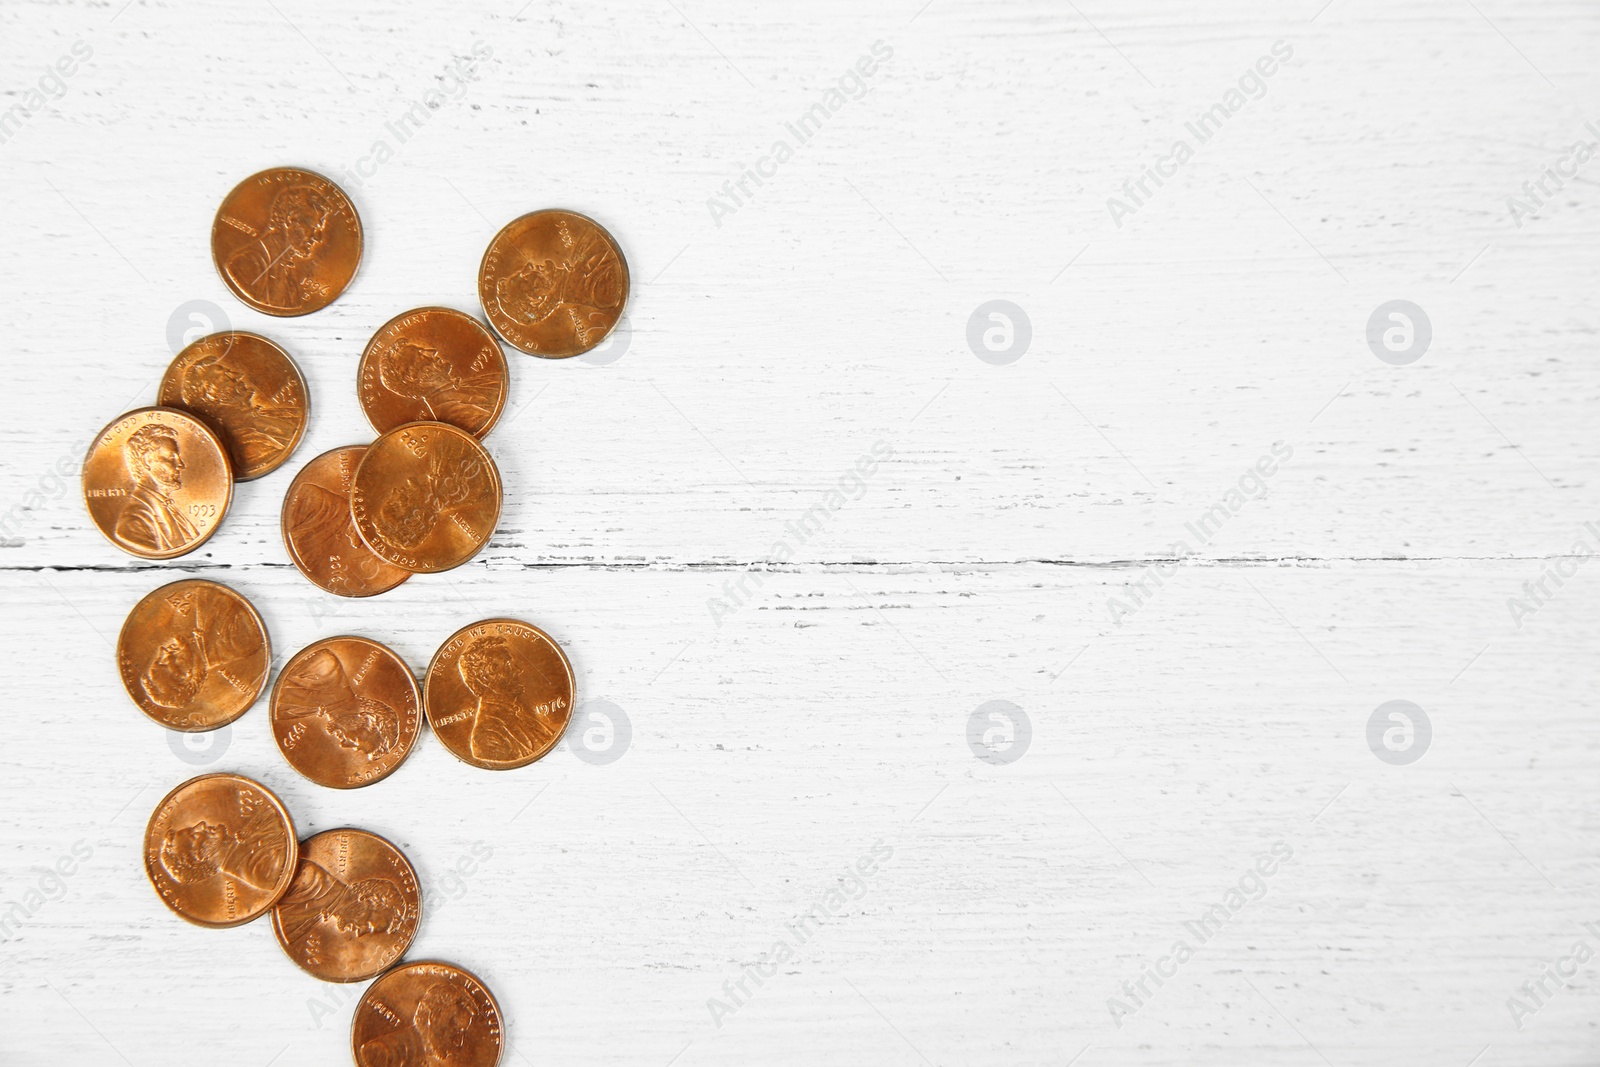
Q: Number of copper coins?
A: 13